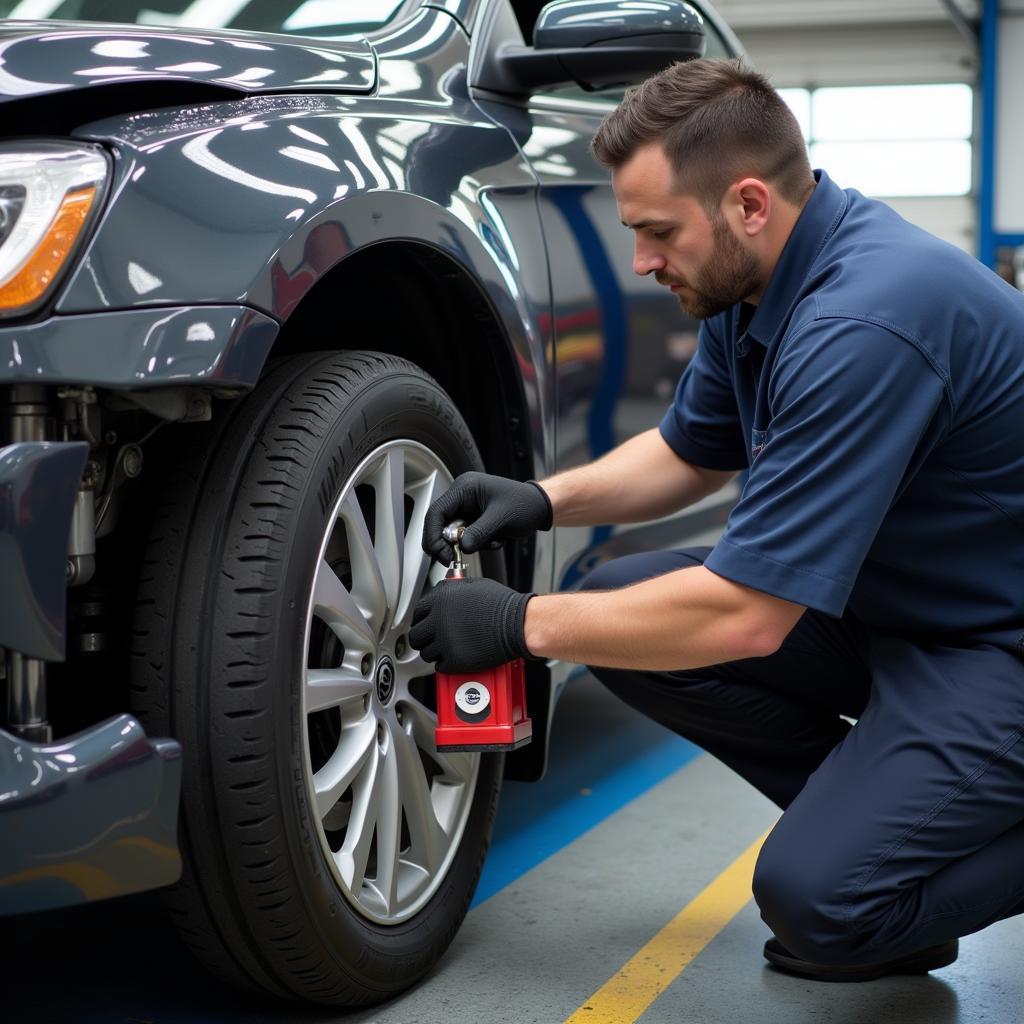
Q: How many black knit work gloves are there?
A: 2